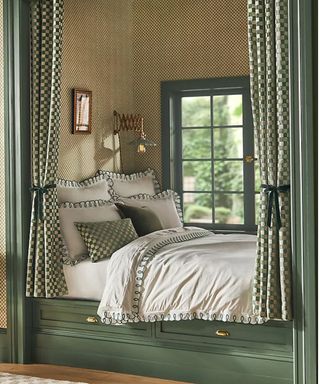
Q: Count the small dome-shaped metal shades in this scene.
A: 1